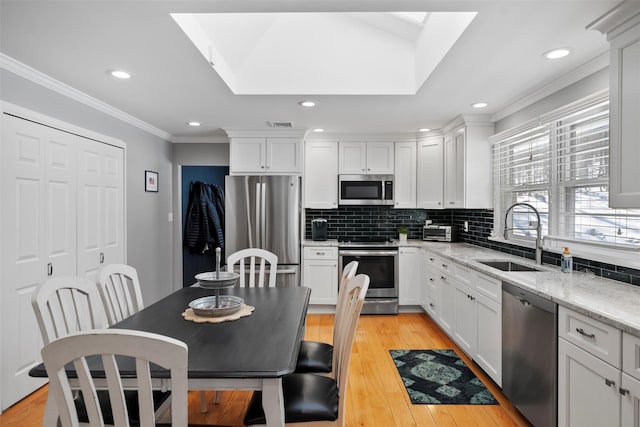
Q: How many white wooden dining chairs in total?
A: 6